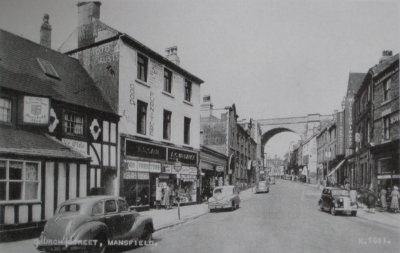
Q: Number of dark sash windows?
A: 6